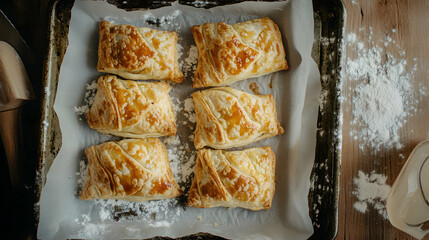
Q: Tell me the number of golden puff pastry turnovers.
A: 6